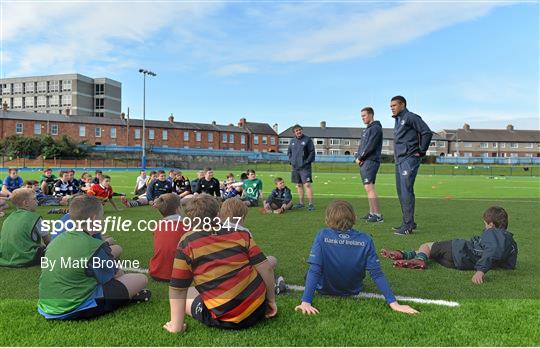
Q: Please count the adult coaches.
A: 3